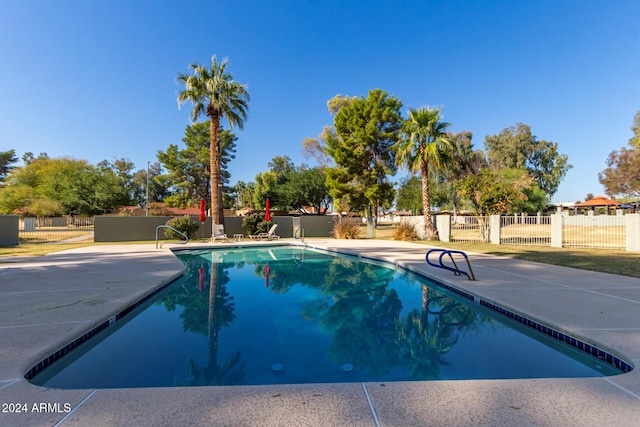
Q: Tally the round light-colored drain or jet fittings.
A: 2